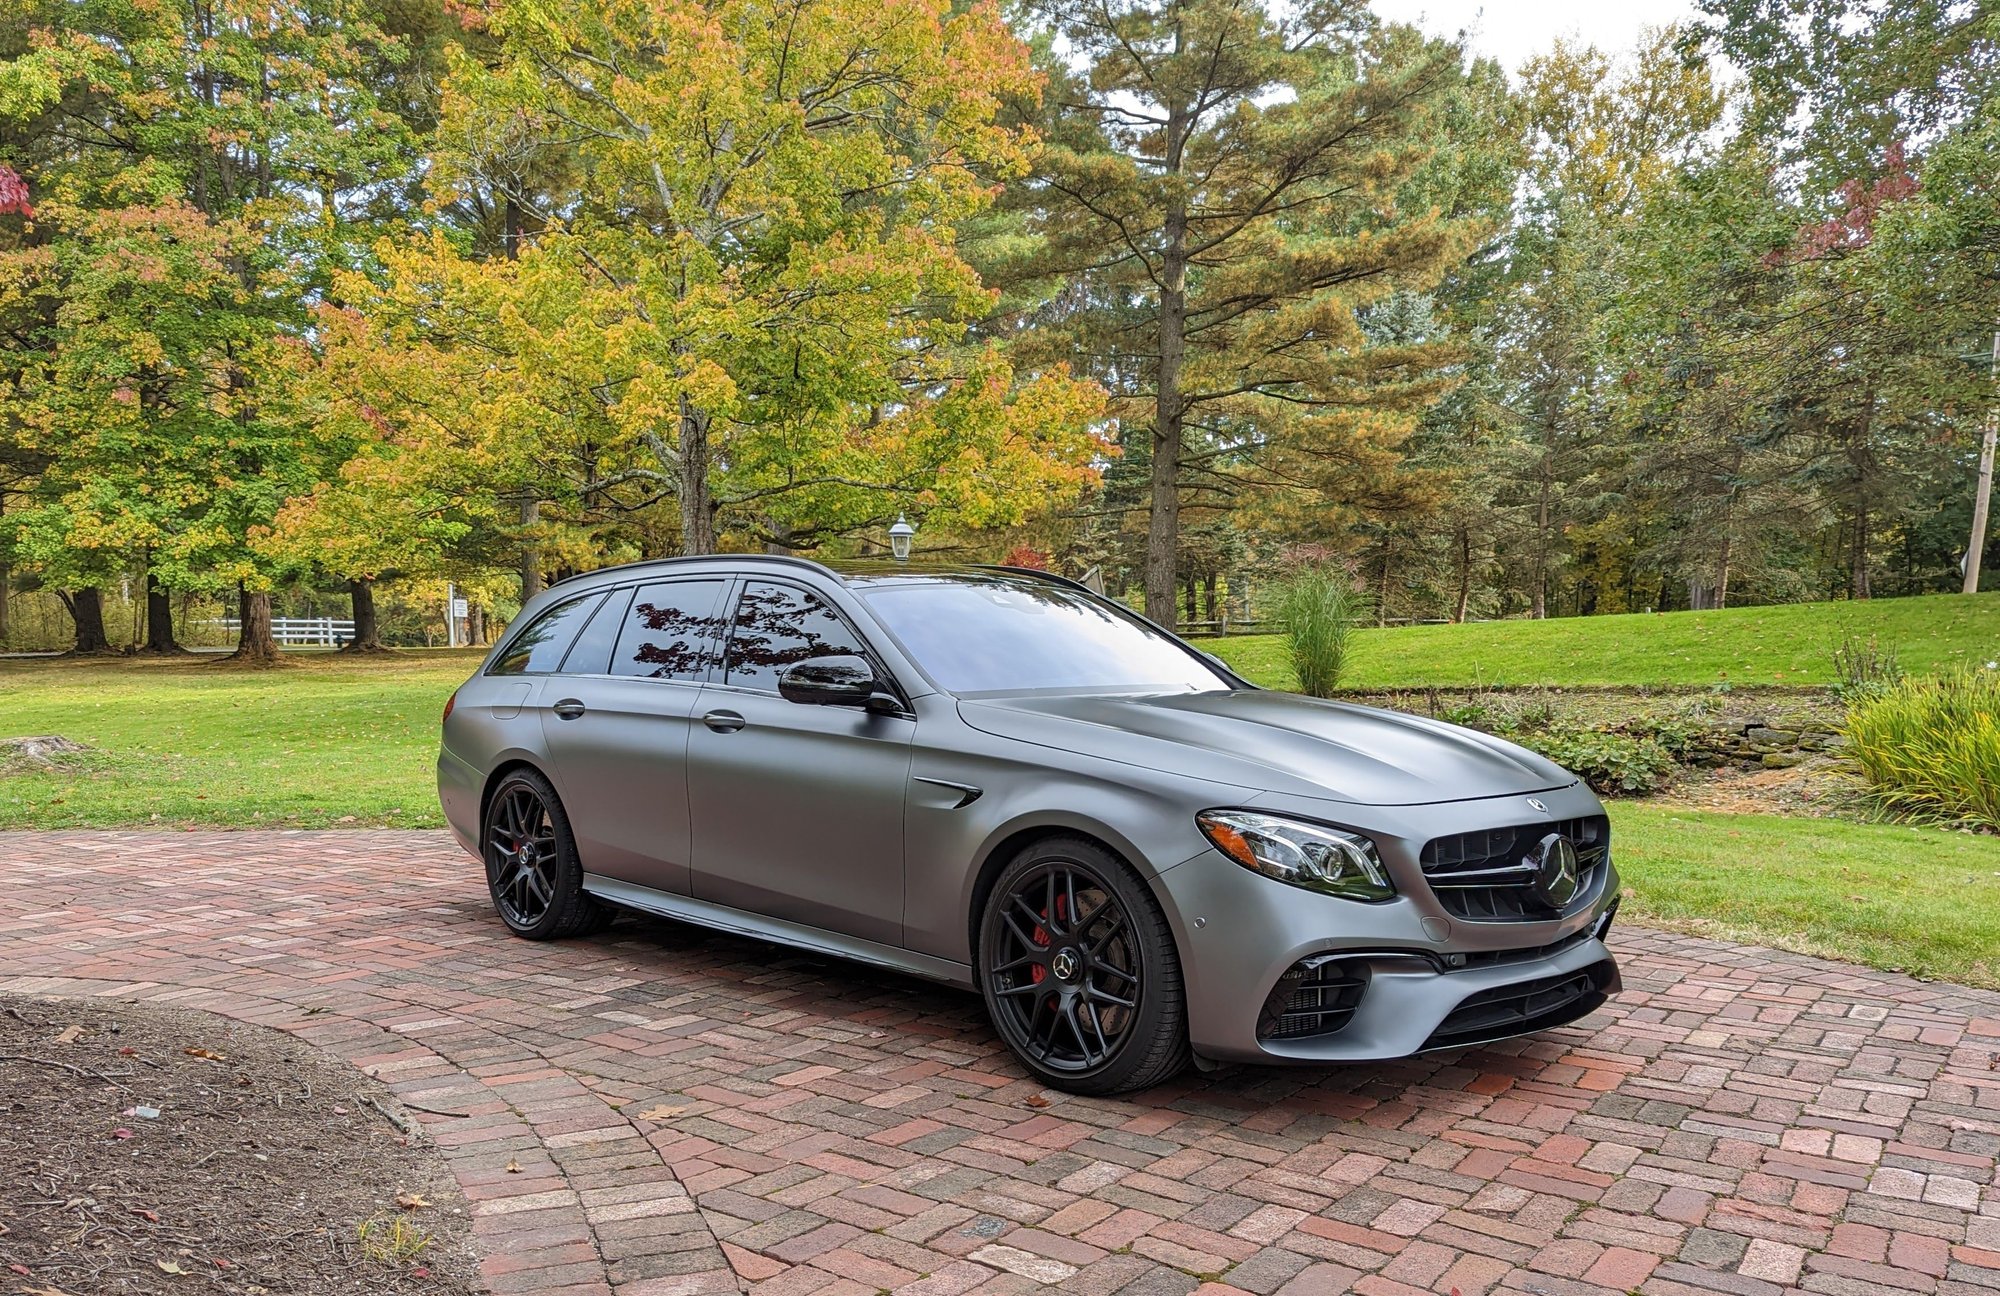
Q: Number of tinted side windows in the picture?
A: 4